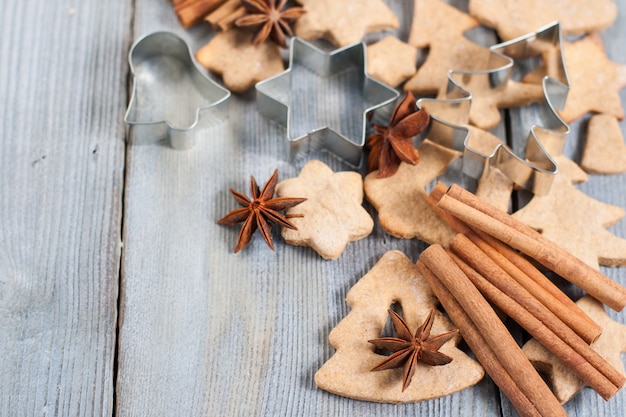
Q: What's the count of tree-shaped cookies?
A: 3